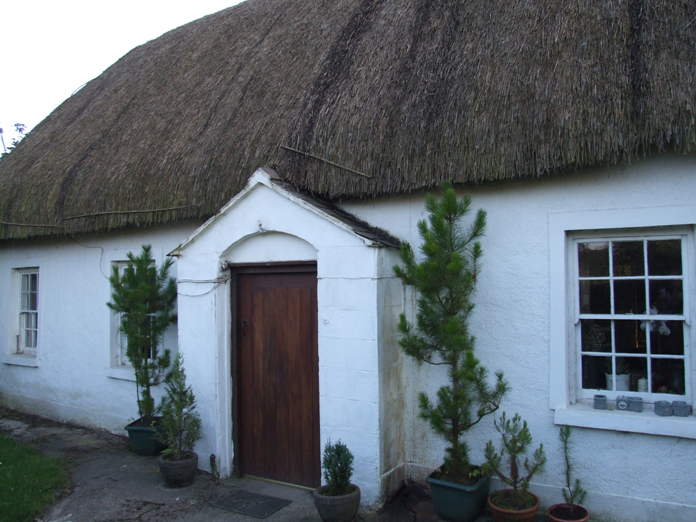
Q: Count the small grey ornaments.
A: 5